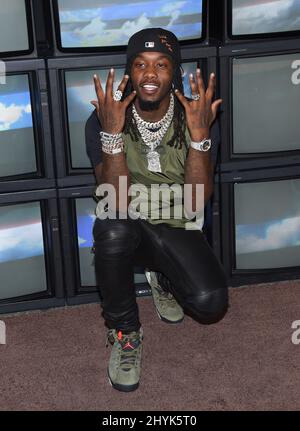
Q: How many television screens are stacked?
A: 9